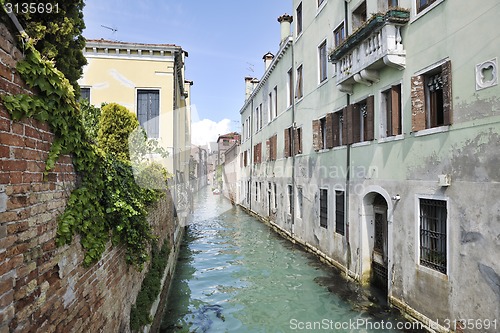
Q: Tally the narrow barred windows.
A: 2